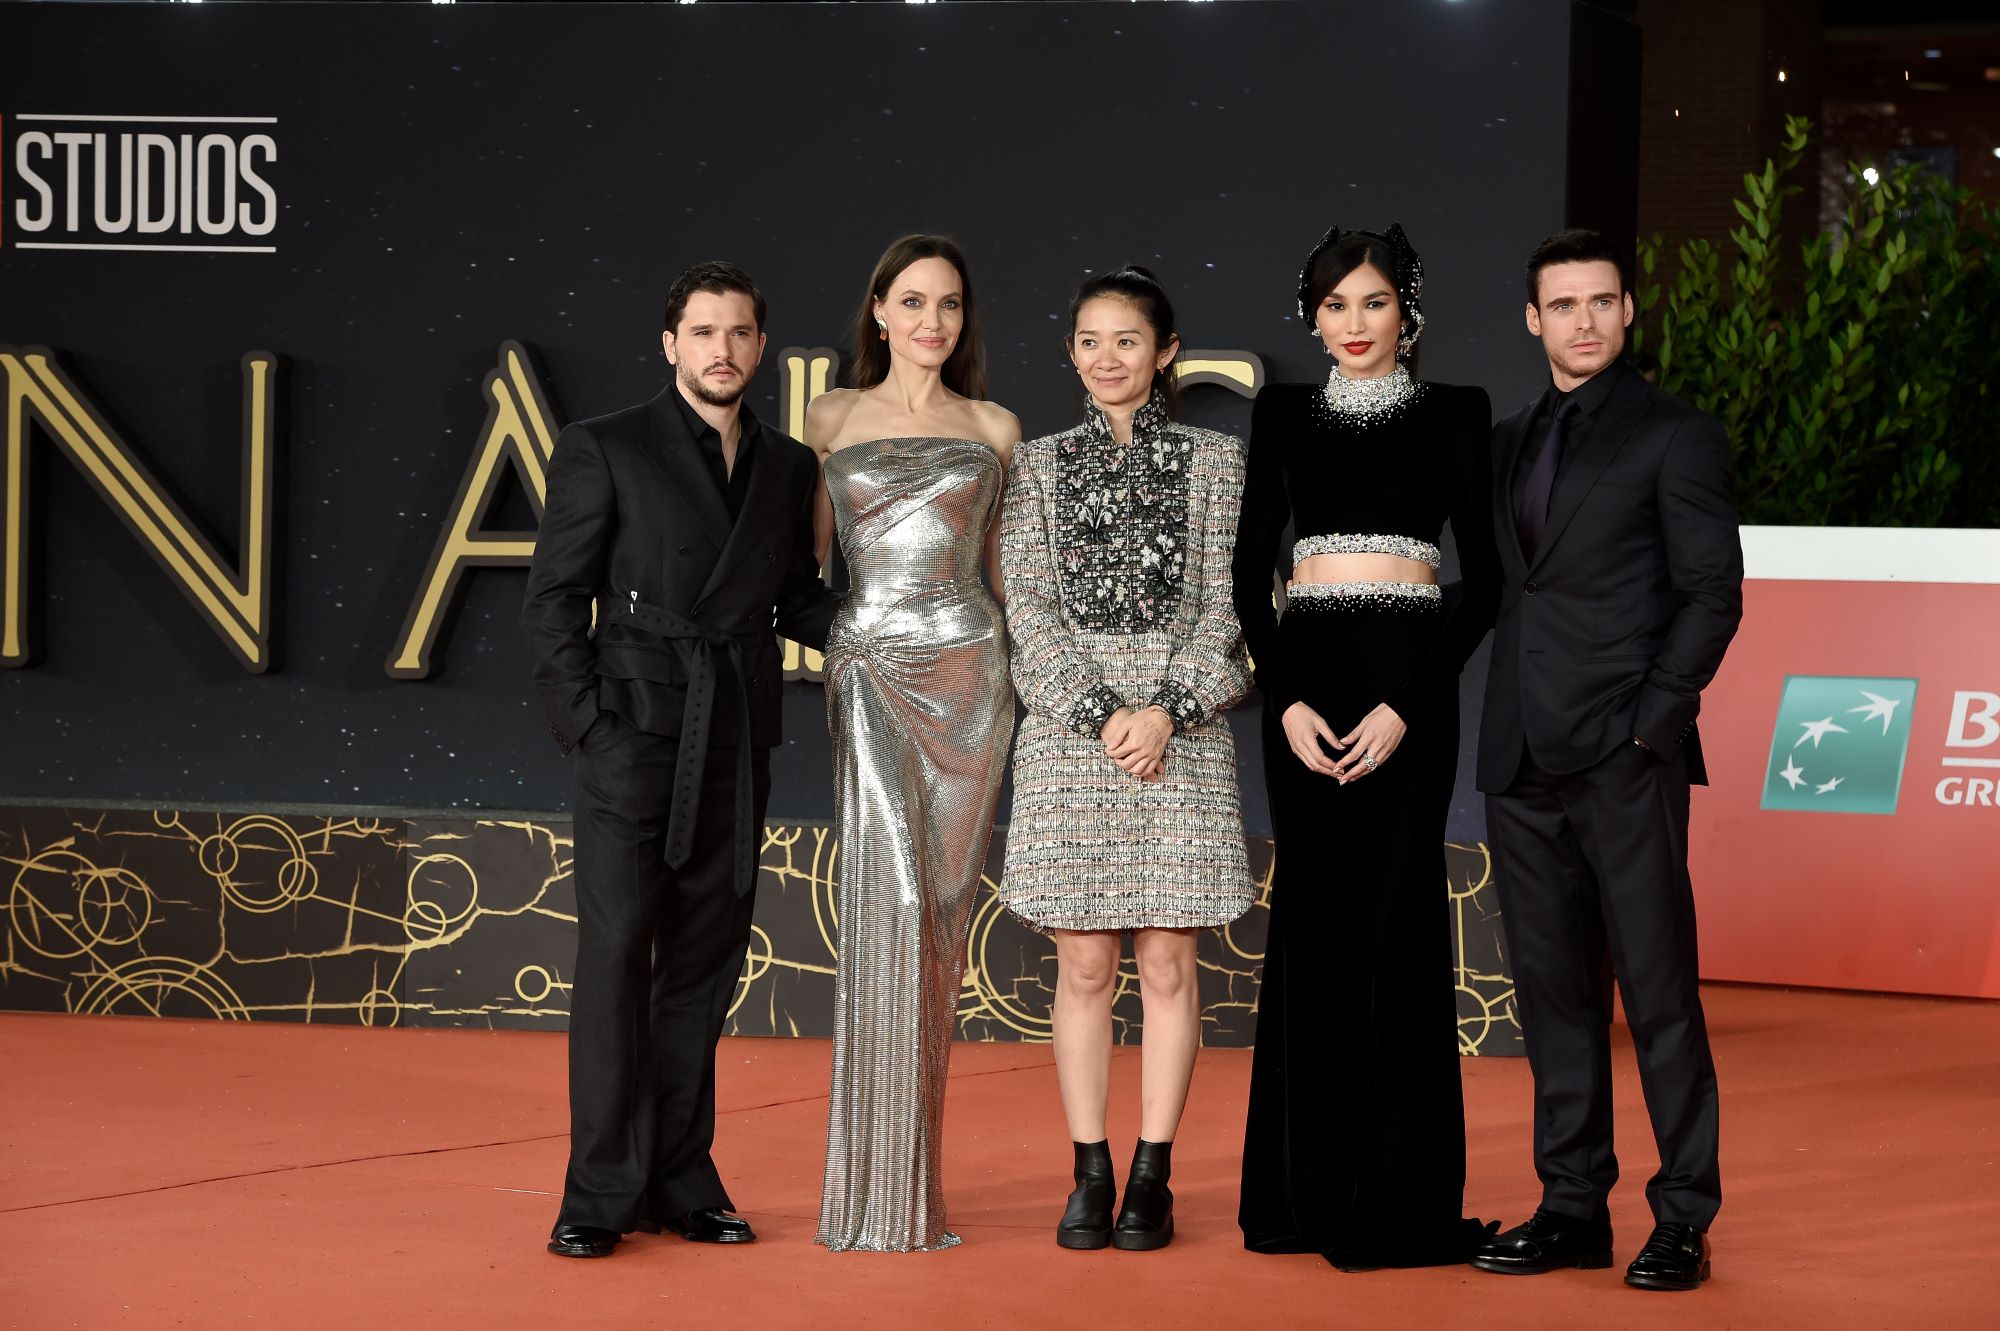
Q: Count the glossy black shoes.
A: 4